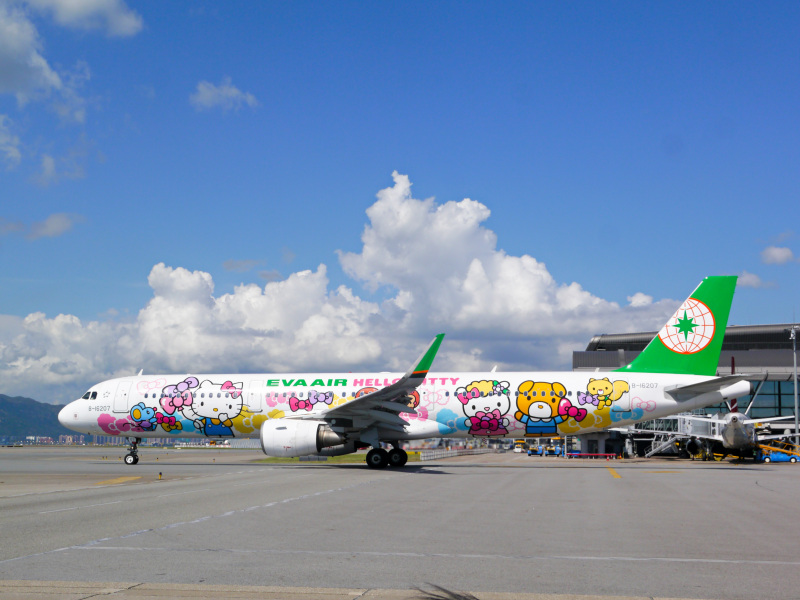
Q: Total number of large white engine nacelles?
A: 1